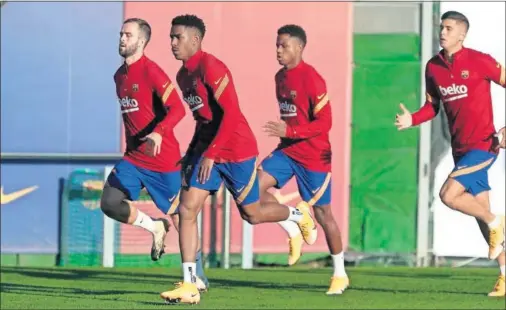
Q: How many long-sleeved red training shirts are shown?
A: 4